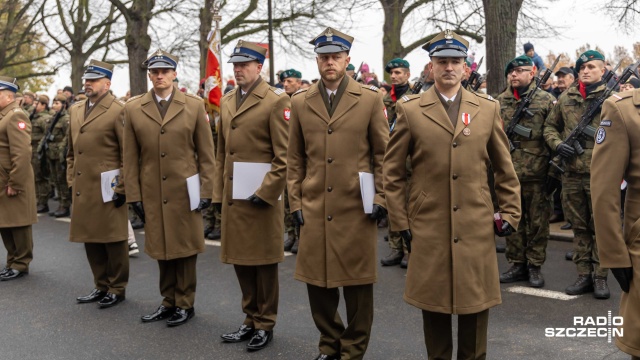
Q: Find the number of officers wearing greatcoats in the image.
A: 7